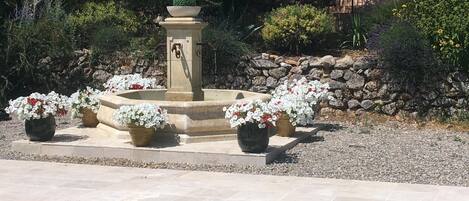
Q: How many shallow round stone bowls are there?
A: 1